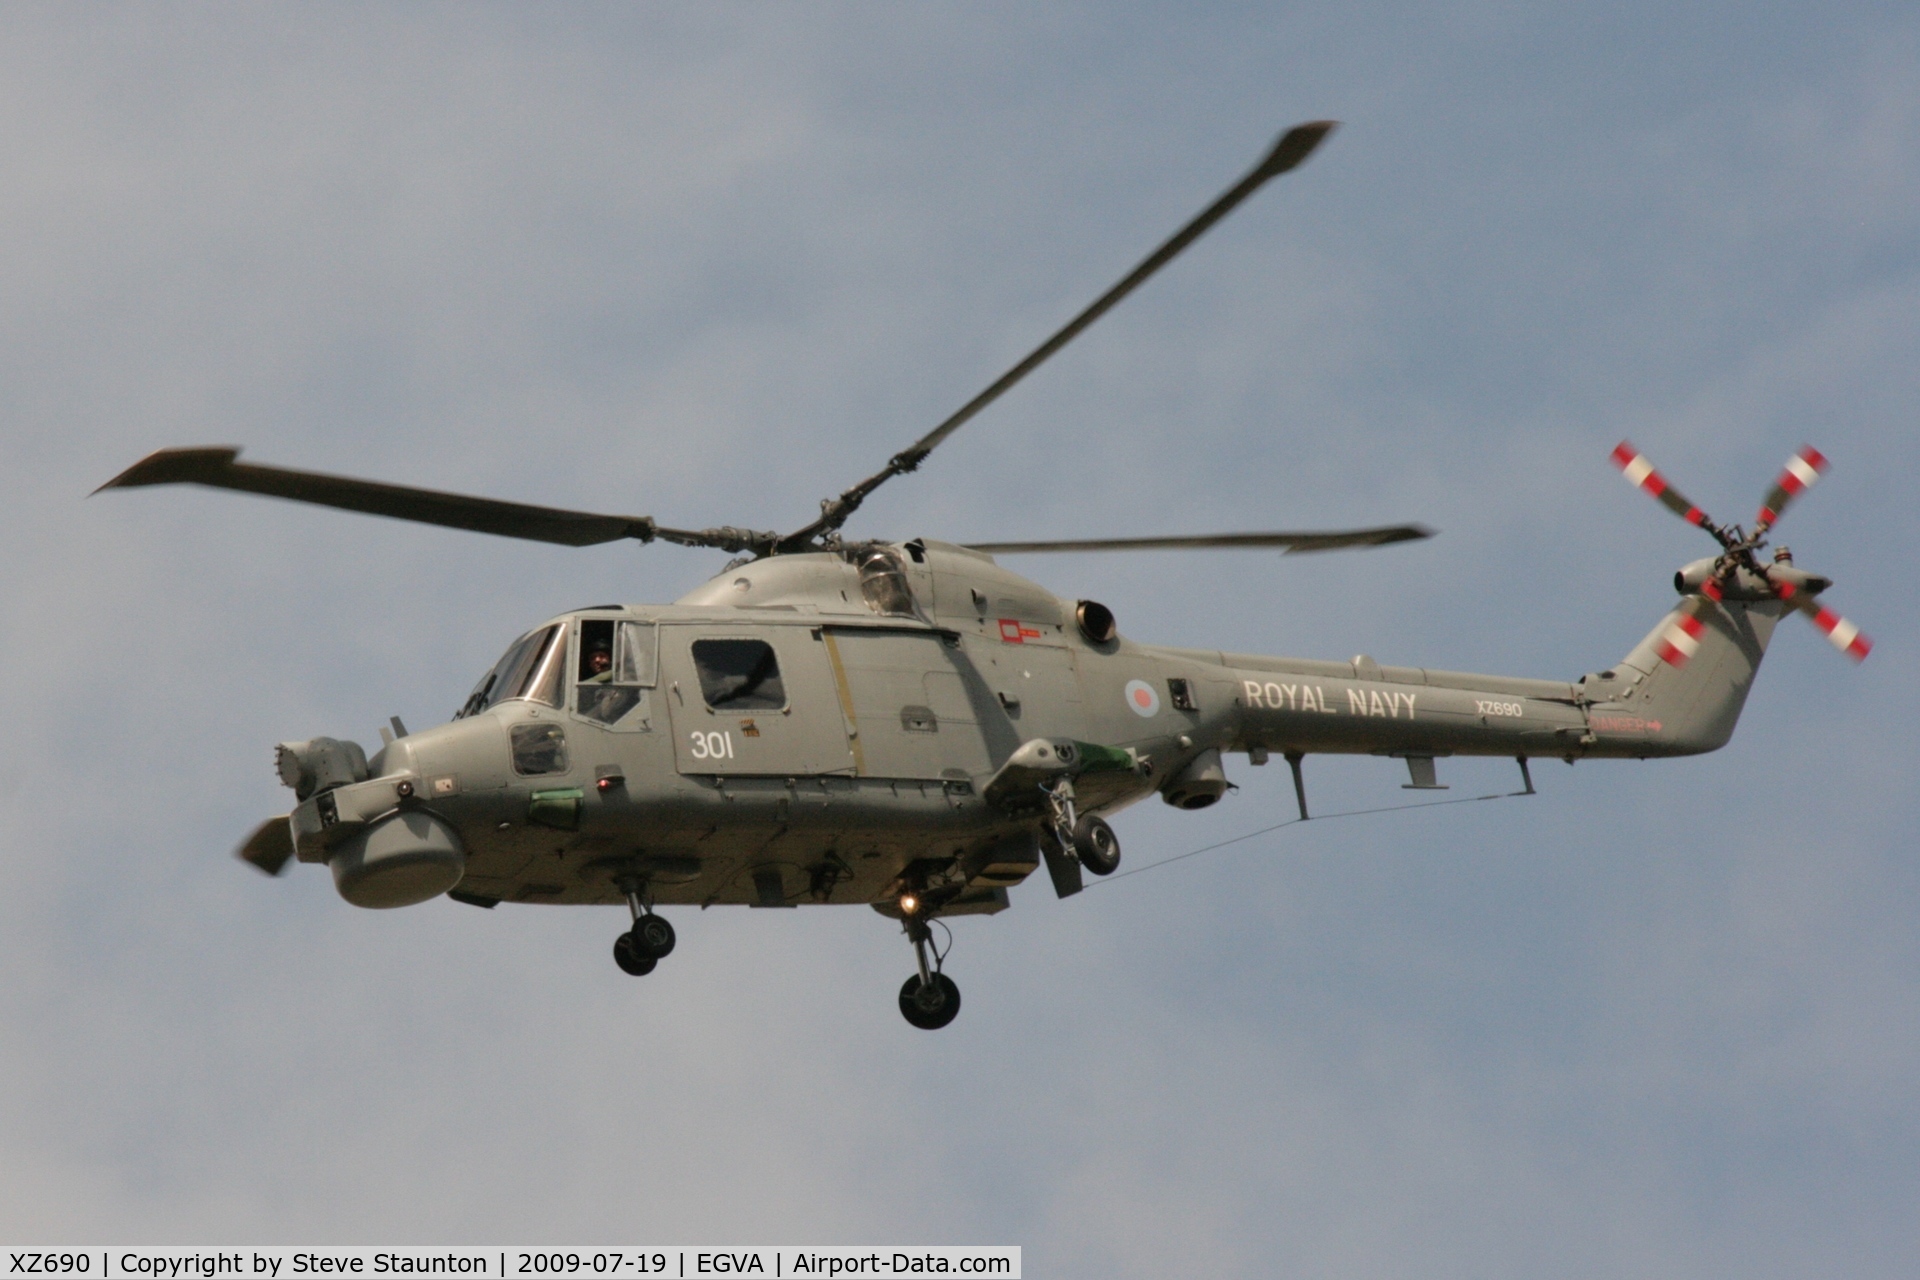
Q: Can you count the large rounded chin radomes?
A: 1